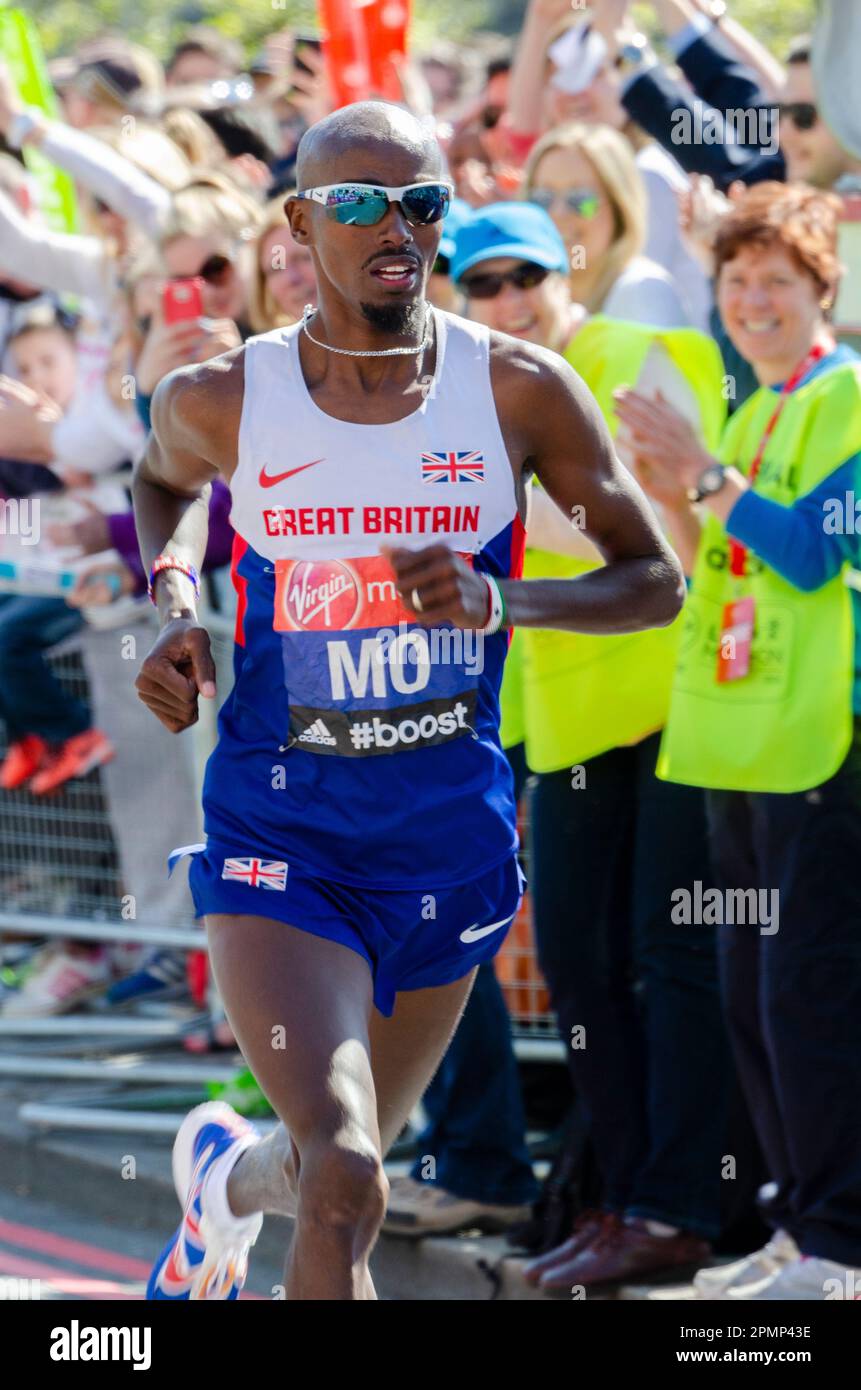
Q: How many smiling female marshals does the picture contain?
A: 2